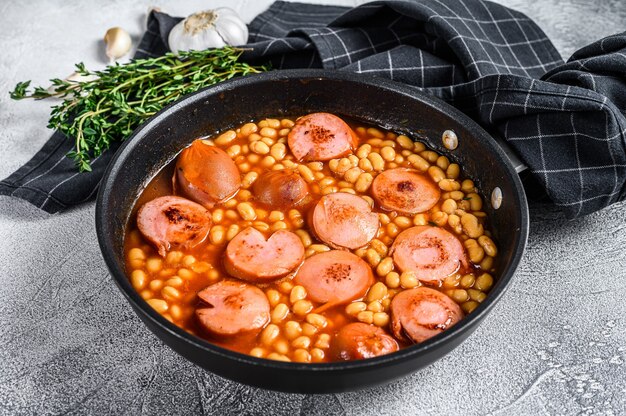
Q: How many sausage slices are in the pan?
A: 12